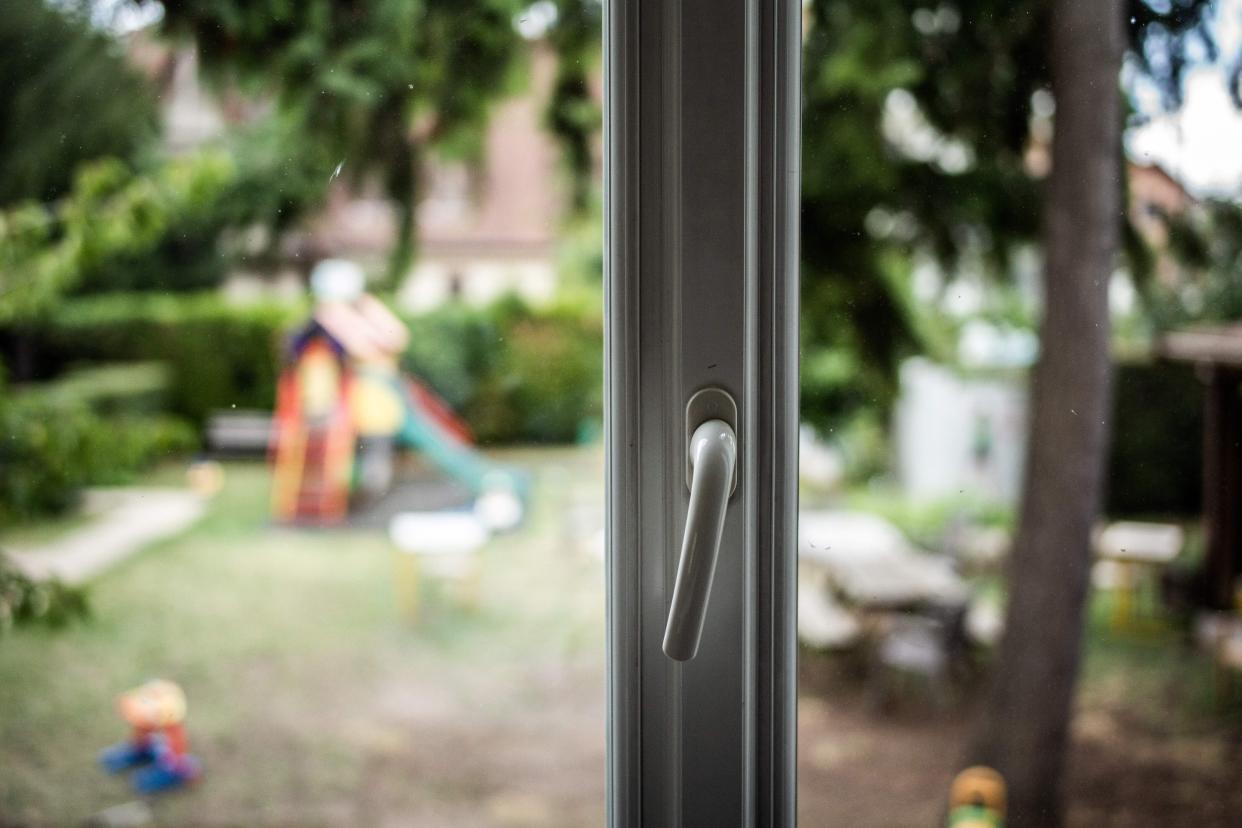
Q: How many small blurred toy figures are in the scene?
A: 2